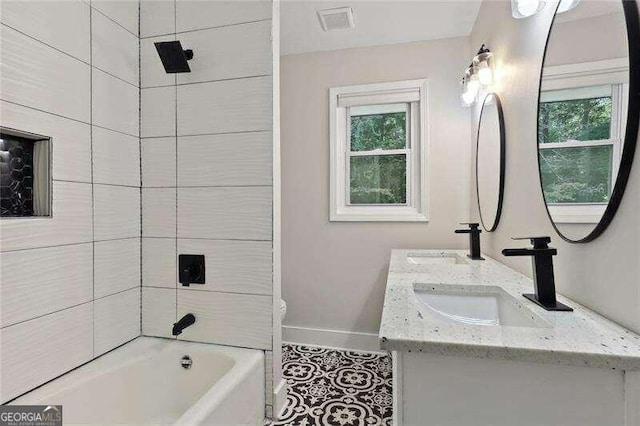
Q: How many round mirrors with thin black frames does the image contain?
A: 2